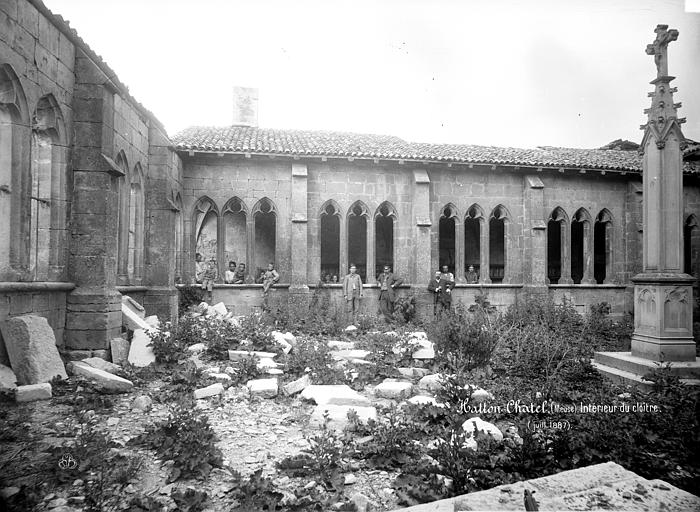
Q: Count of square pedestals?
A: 1